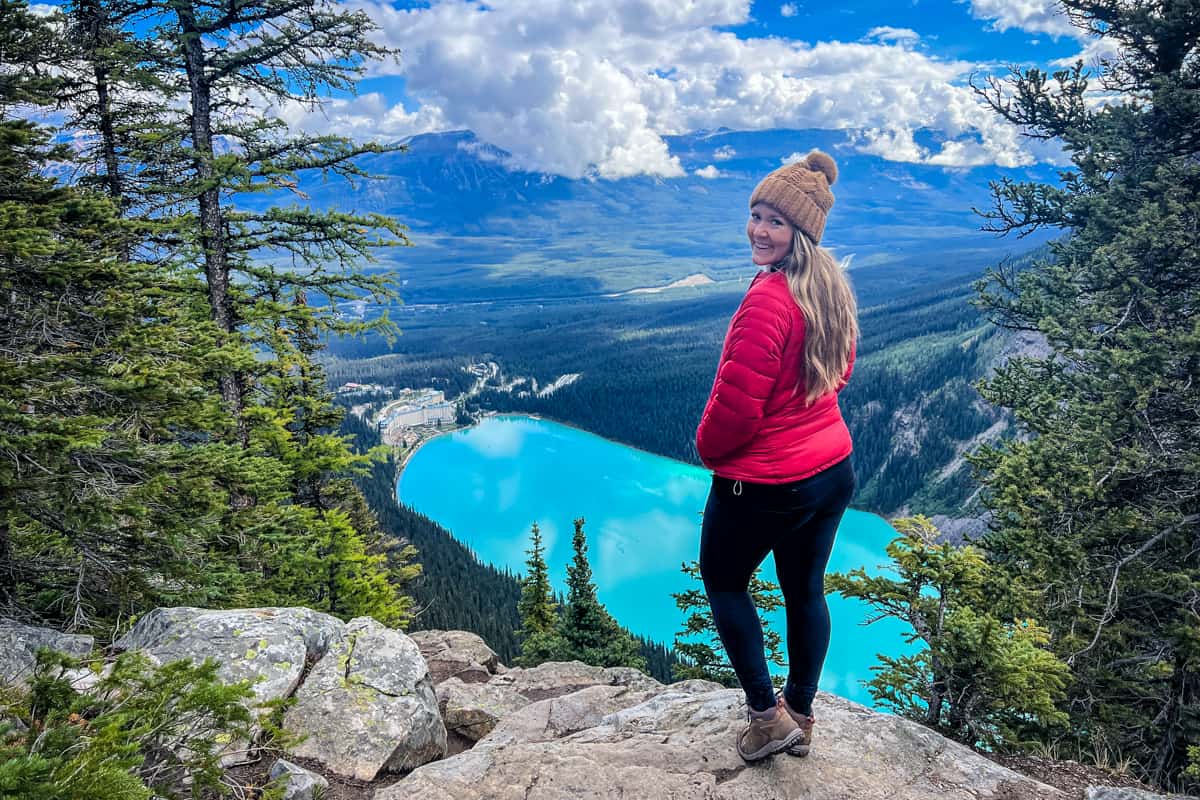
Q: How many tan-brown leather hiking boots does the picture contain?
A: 2